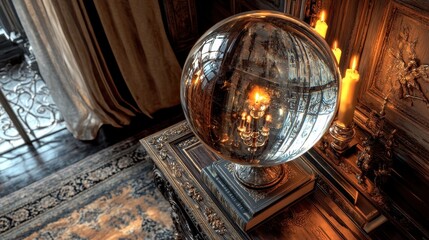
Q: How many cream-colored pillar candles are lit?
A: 3